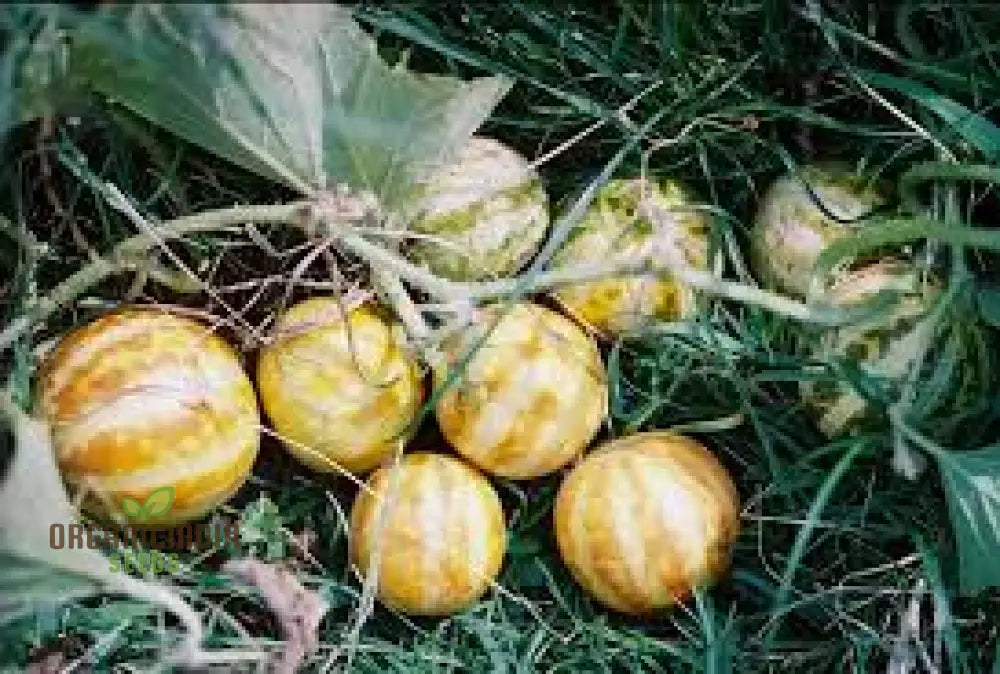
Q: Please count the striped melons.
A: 9